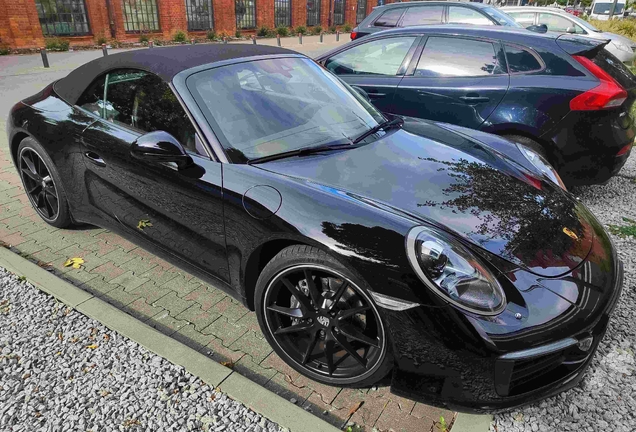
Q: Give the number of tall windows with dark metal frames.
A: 8